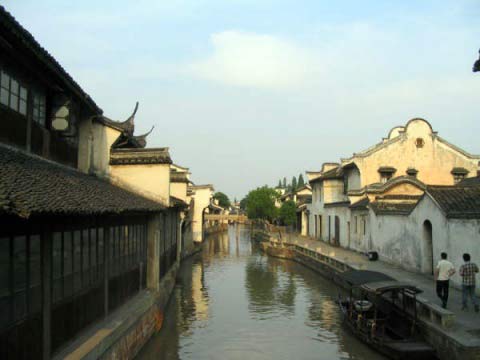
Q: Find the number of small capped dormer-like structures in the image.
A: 3